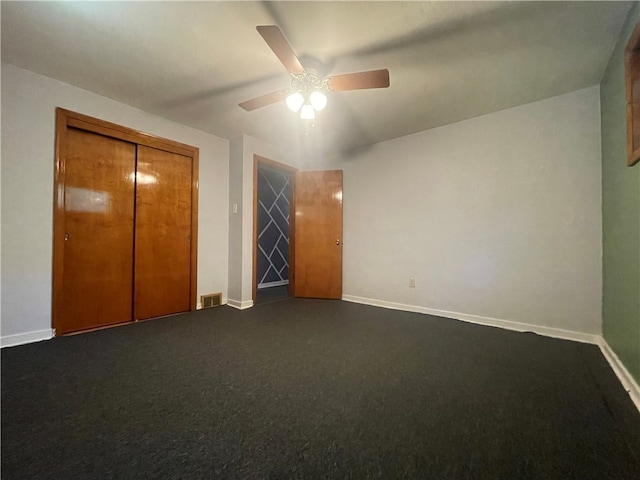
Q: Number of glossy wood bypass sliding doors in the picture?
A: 2